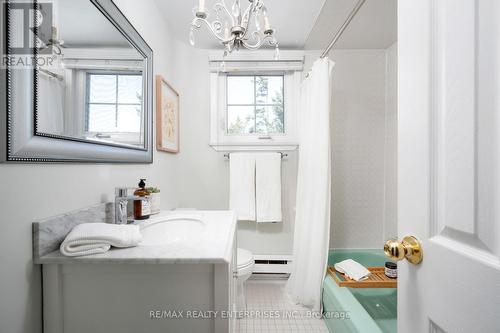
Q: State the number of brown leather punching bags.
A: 0